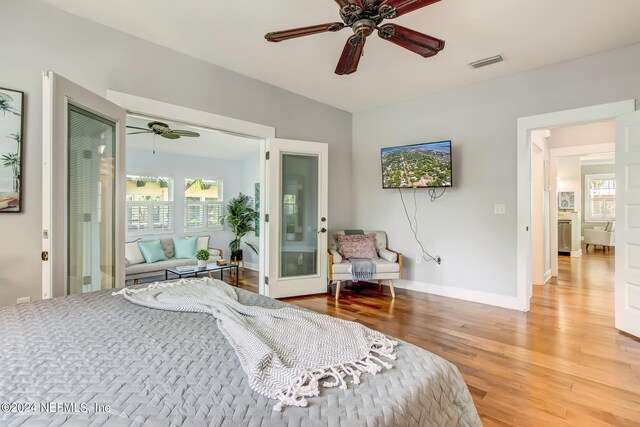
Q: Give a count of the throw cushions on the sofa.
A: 4